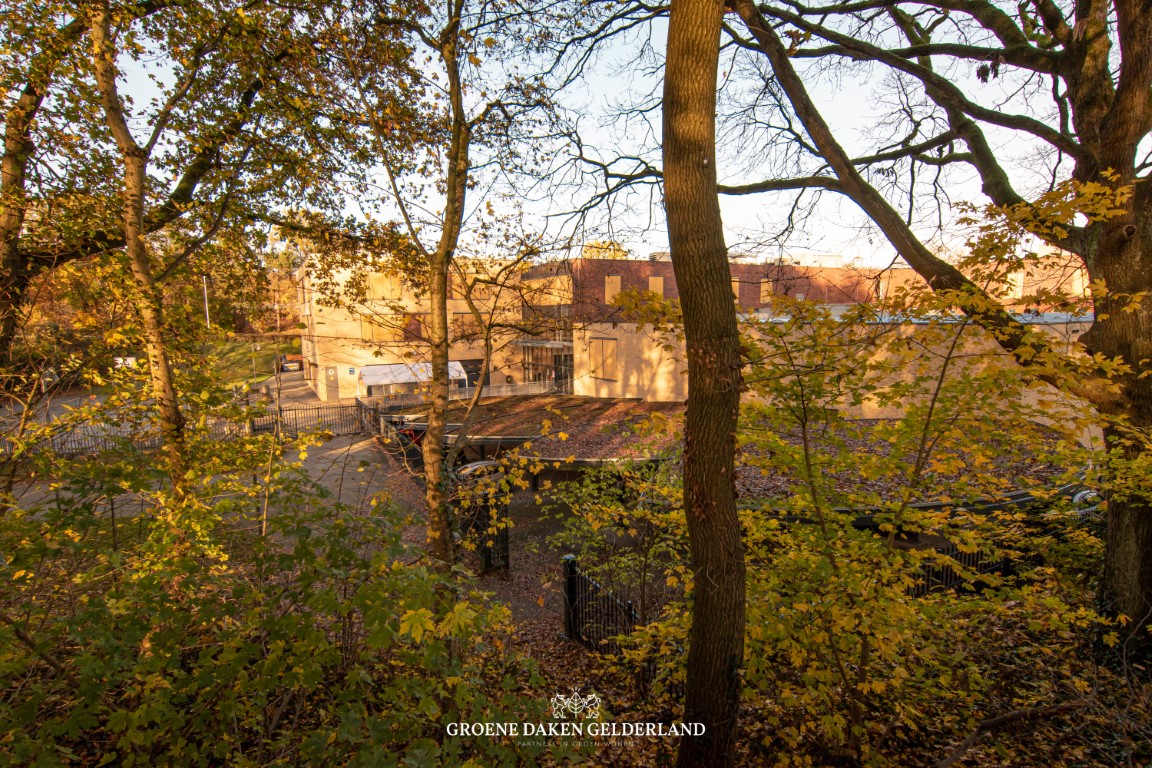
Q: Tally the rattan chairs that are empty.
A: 0